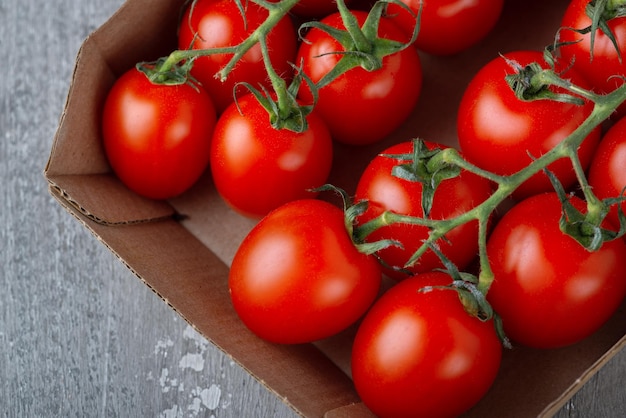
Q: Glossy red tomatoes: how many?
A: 13